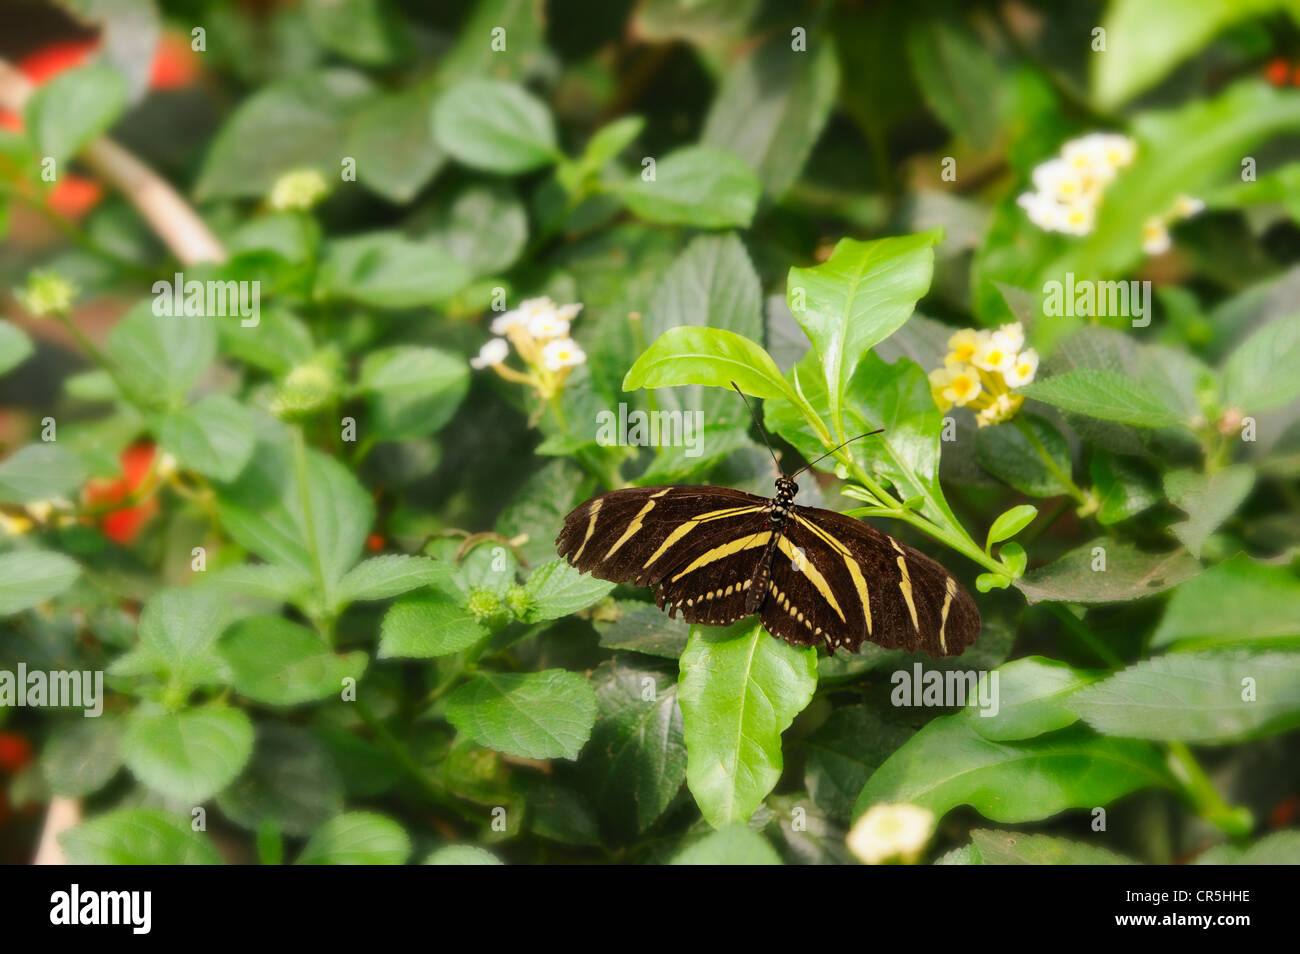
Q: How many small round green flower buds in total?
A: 5